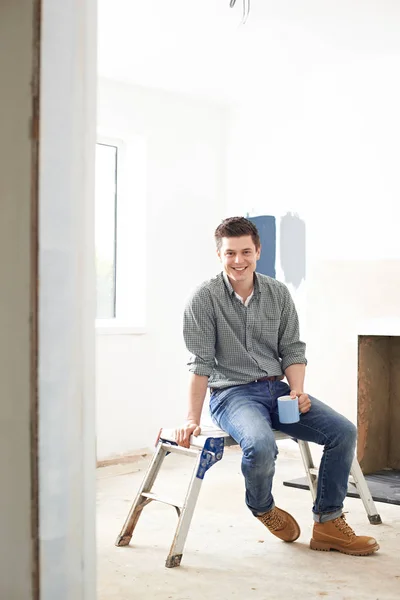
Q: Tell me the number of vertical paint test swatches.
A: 2